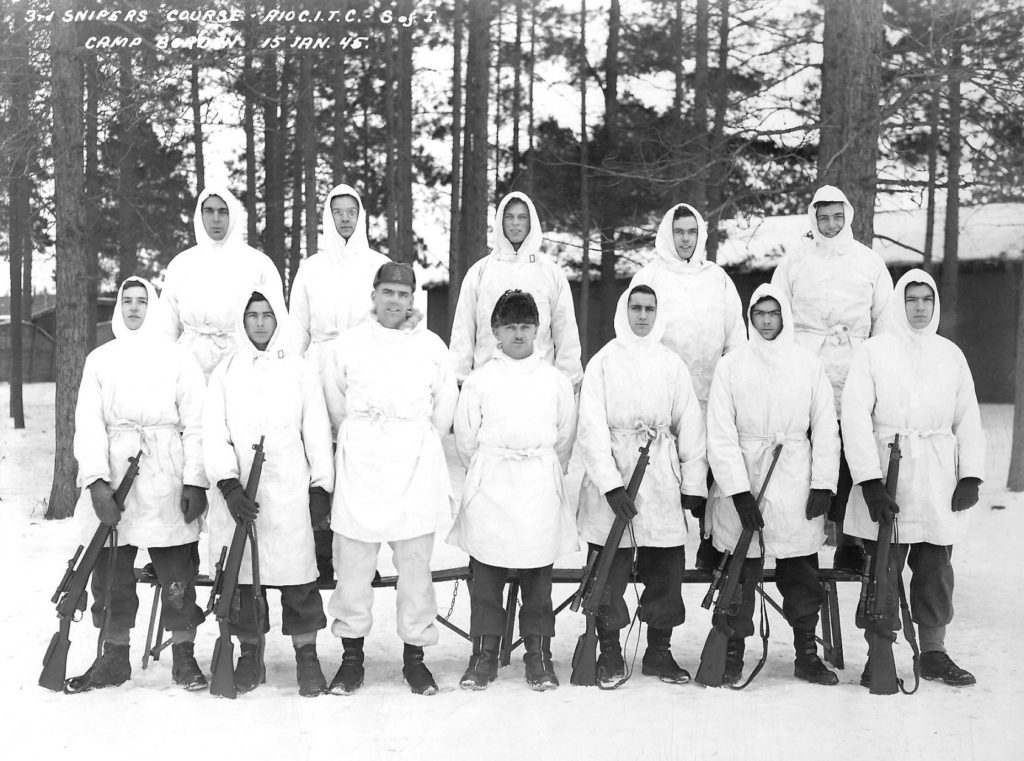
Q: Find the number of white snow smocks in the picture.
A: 12